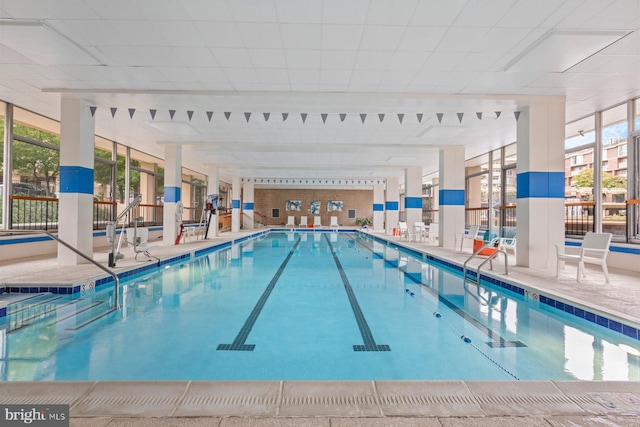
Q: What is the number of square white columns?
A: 10